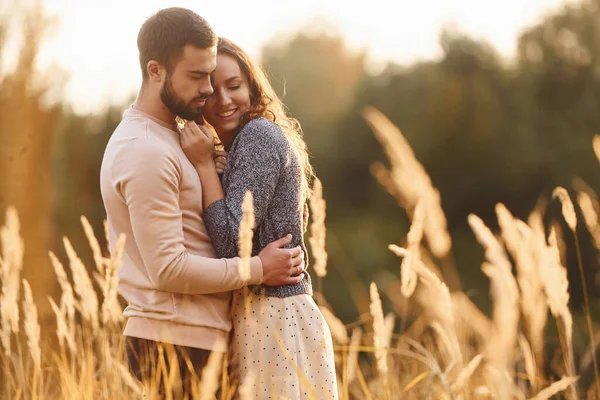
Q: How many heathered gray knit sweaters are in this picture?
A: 1